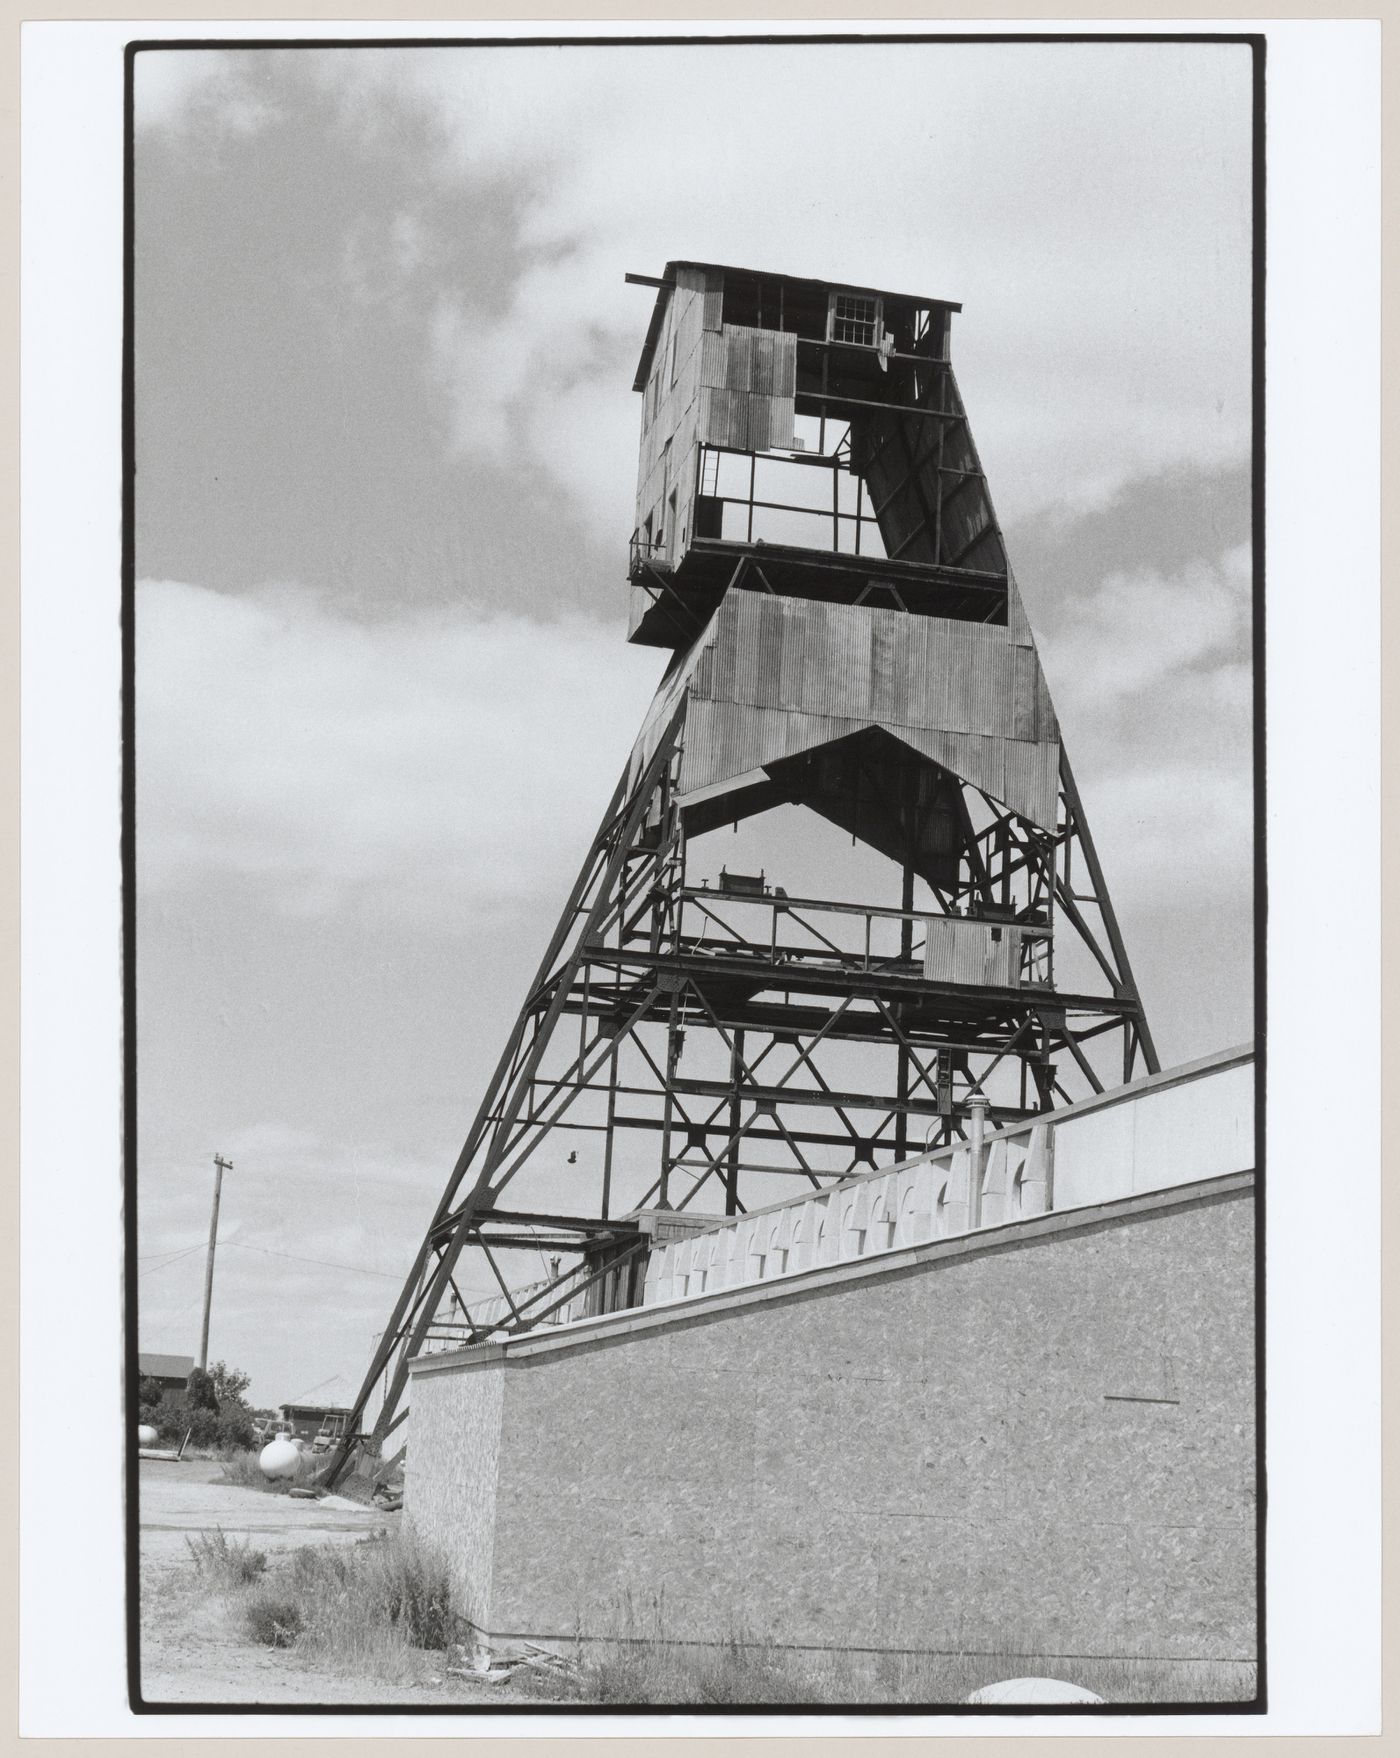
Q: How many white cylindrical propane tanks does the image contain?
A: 2